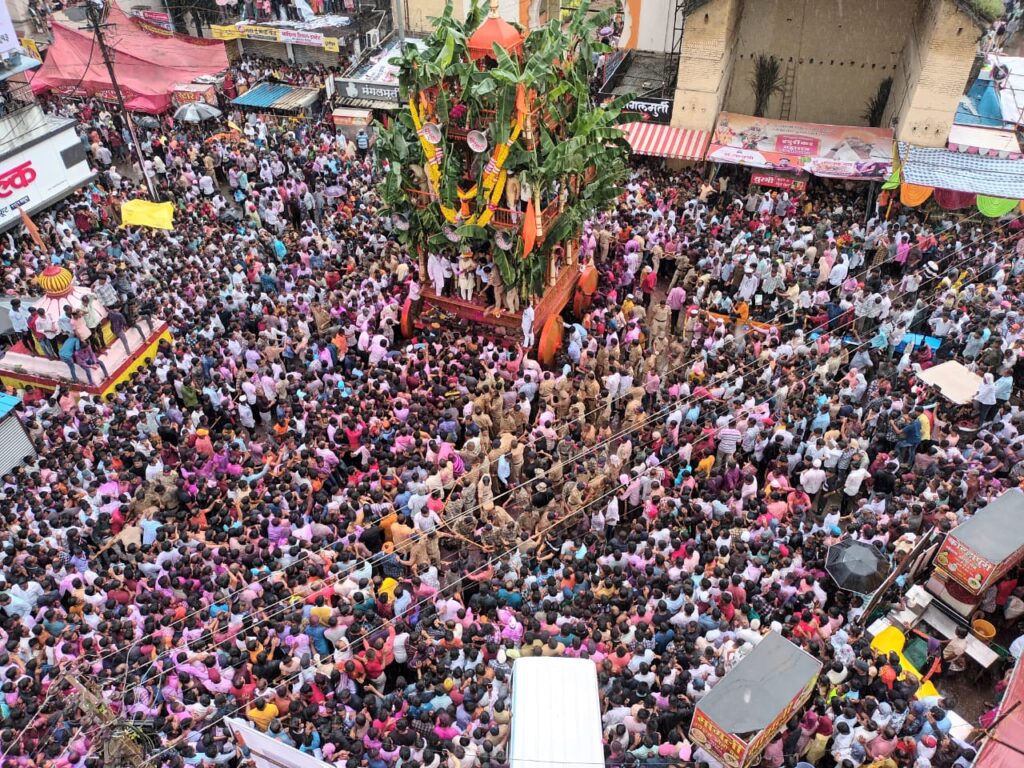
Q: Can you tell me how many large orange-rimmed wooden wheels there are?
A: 3